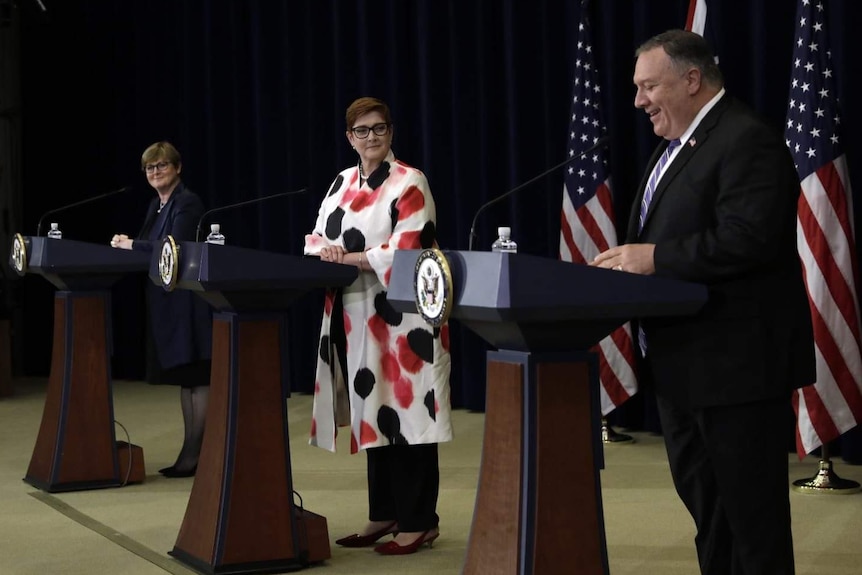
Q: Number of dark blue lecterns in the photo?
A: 3